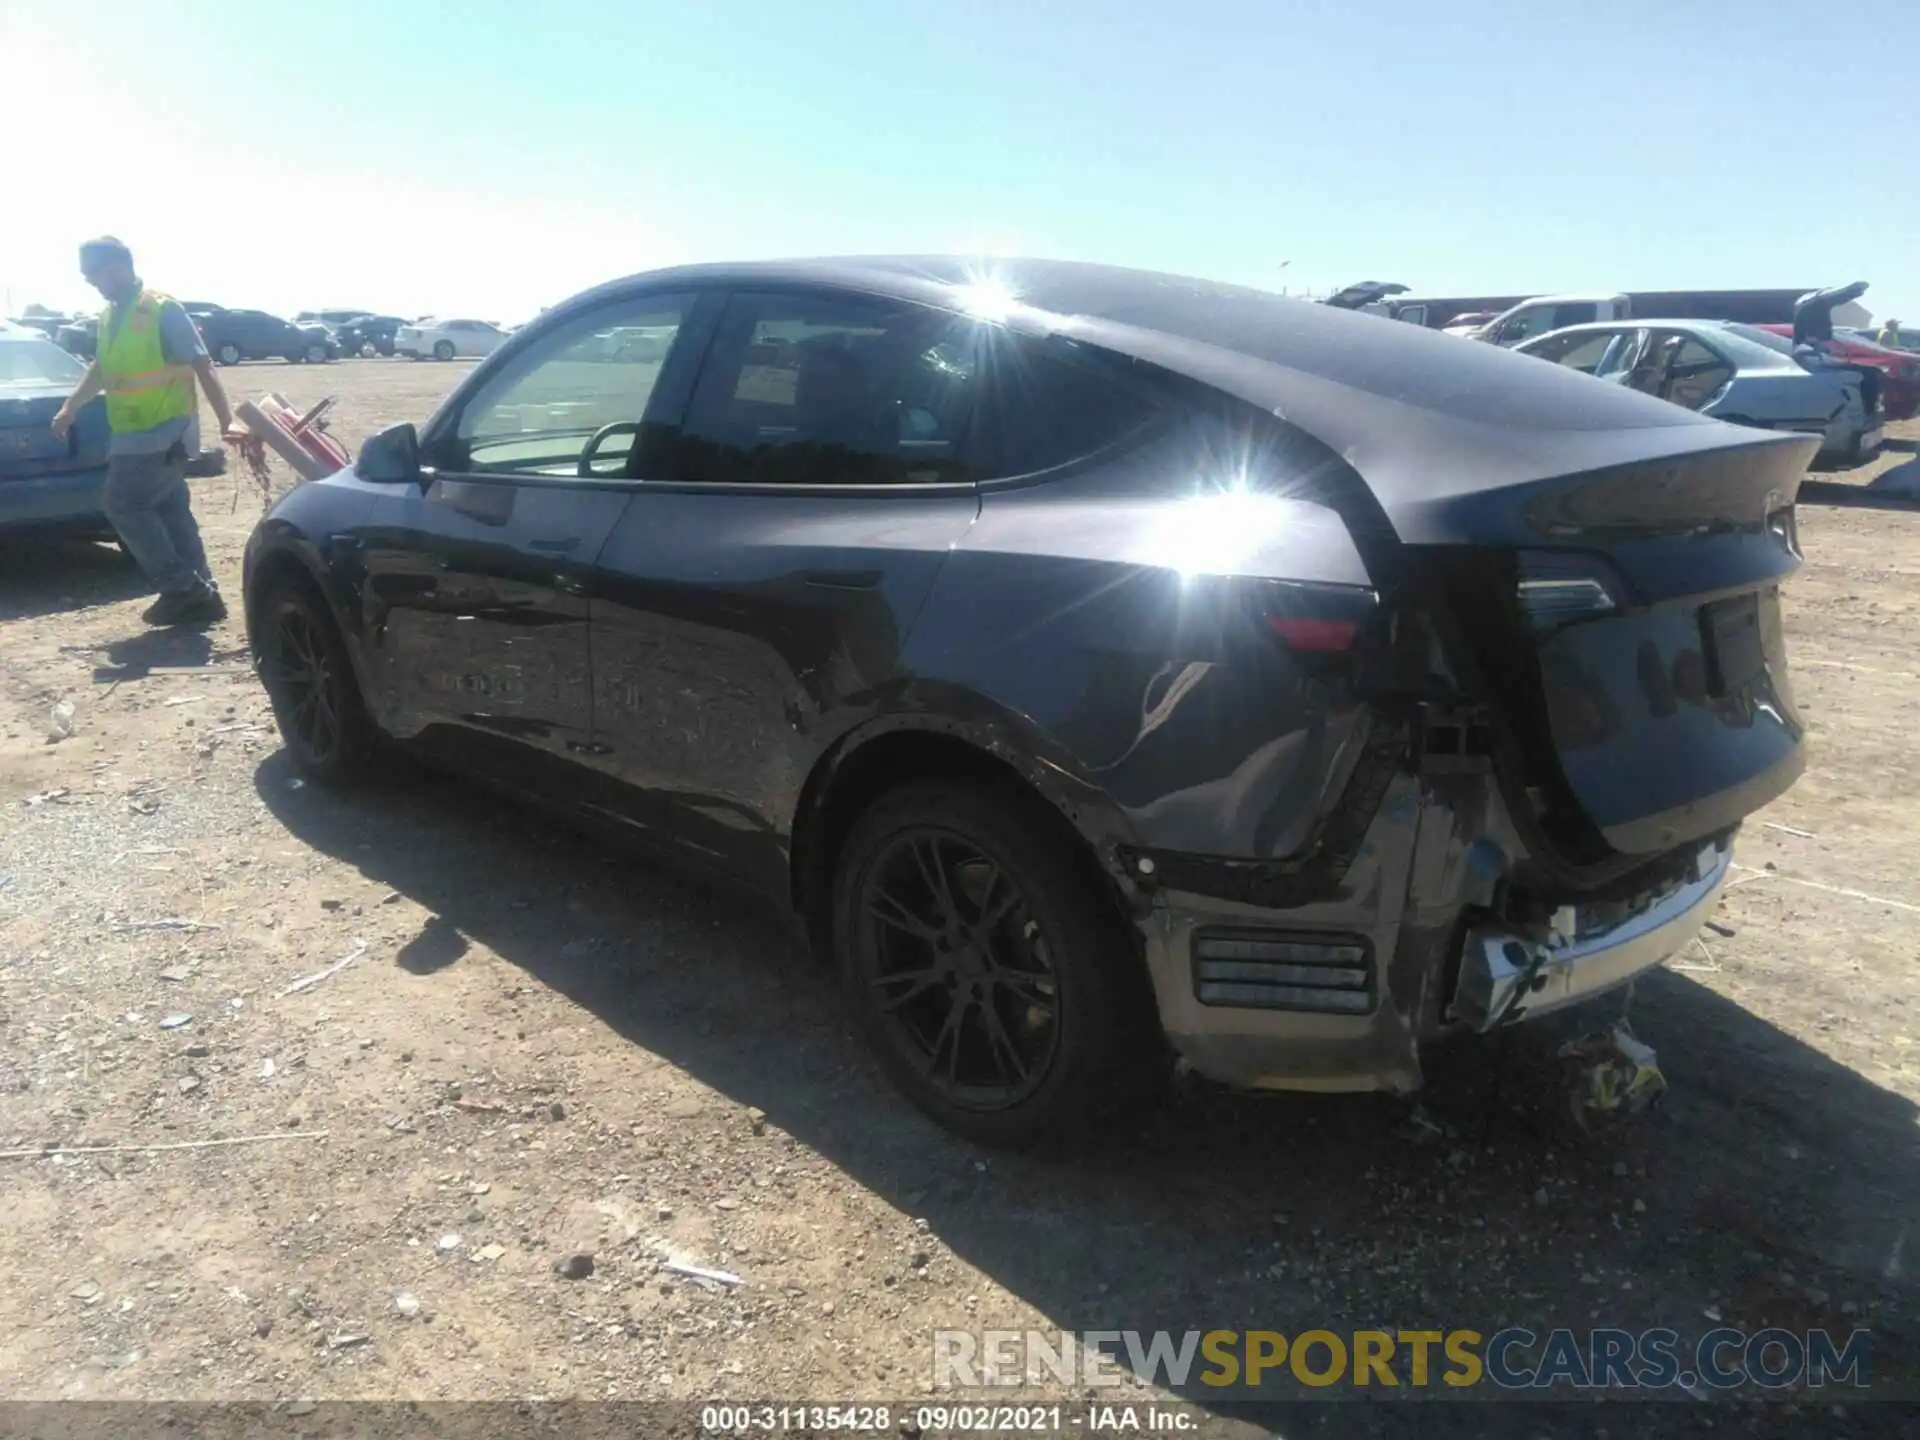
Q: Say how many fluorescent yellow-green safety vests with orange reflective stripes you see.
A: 1